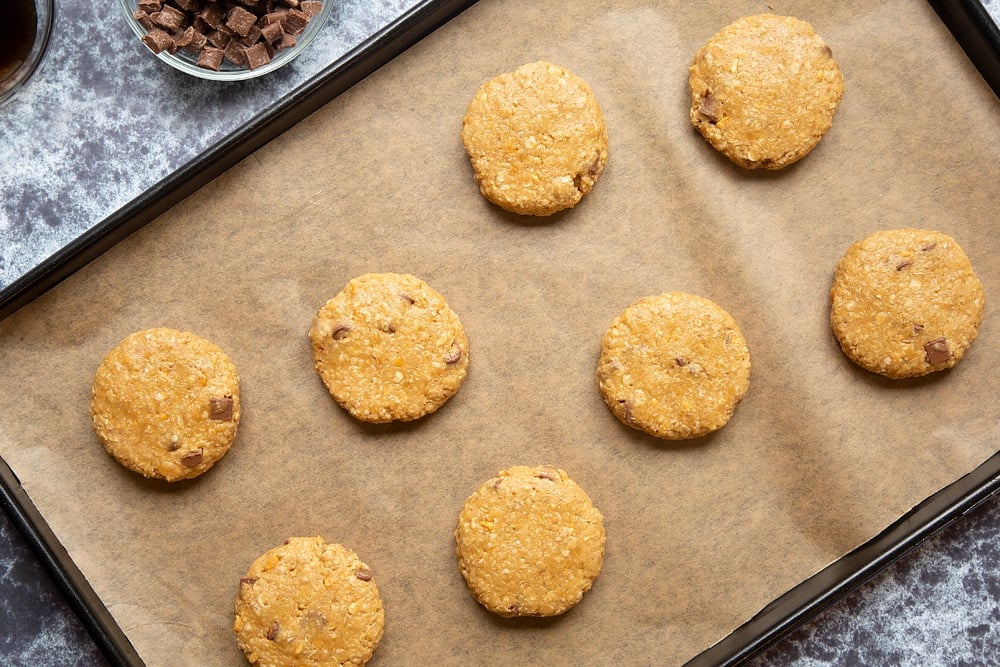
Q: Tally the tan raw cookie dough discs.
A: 8